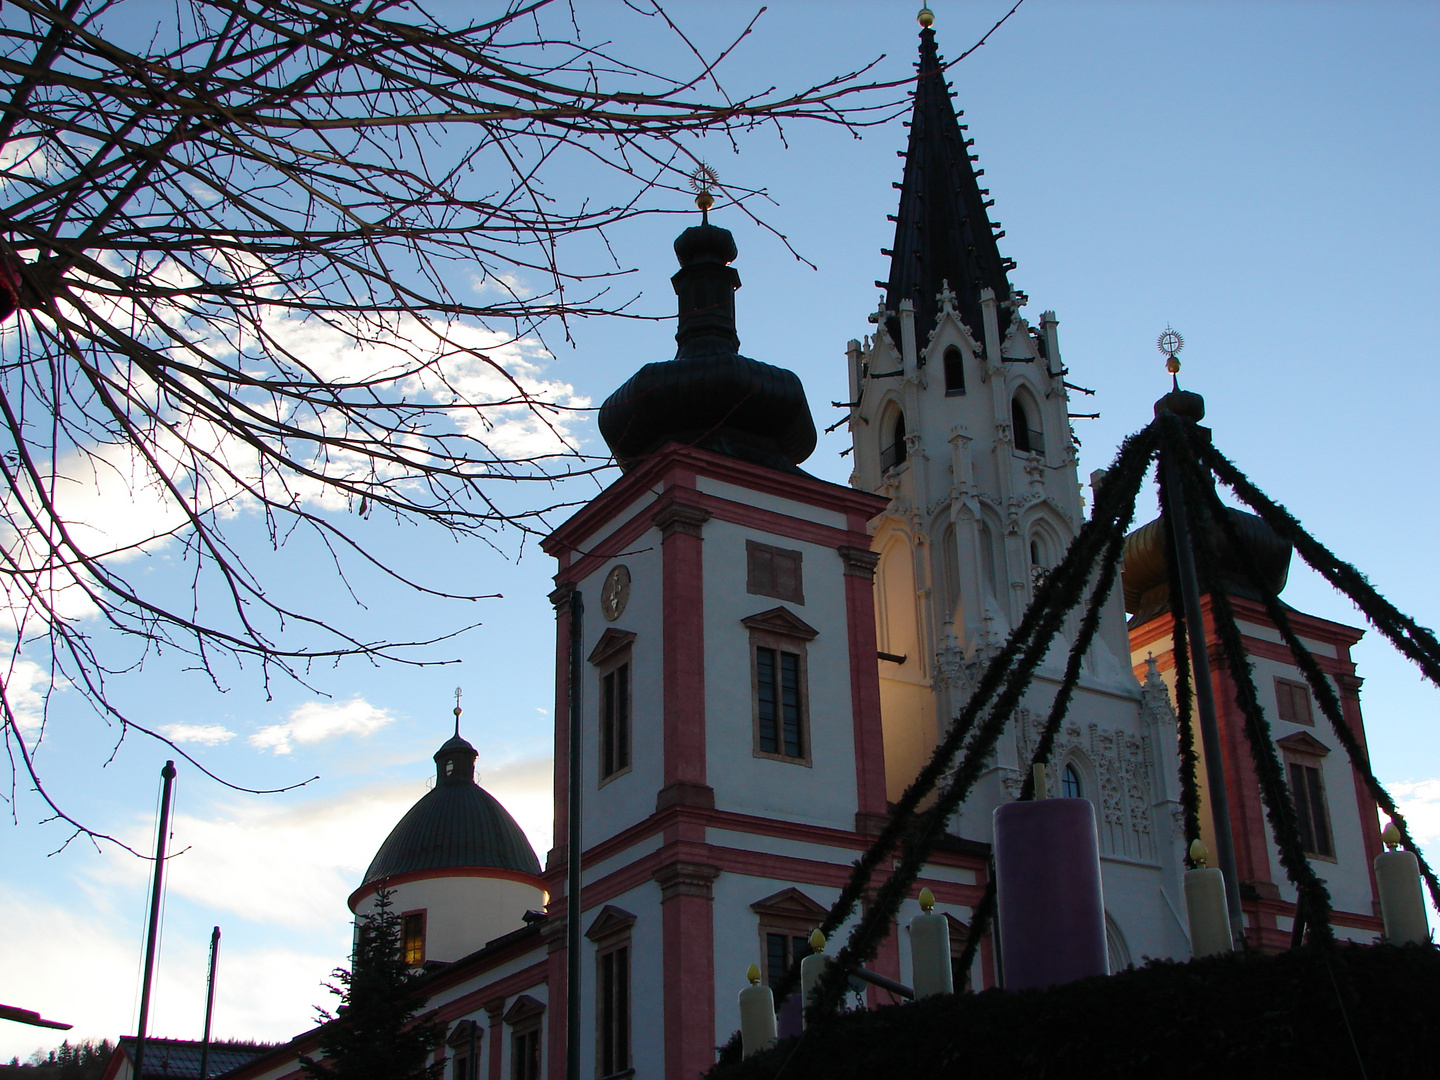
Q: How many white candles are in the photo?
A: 5